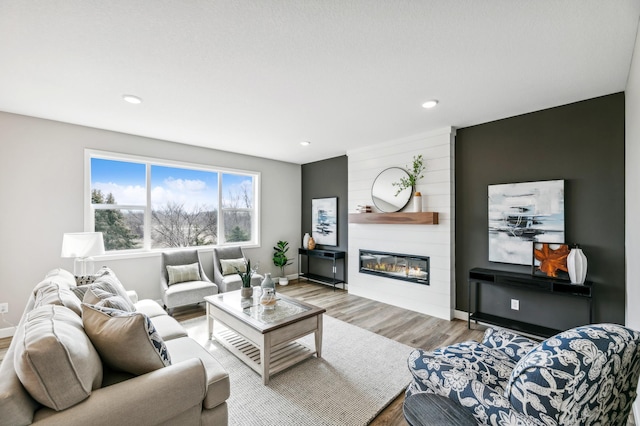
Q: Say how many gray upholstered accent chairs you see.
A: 2